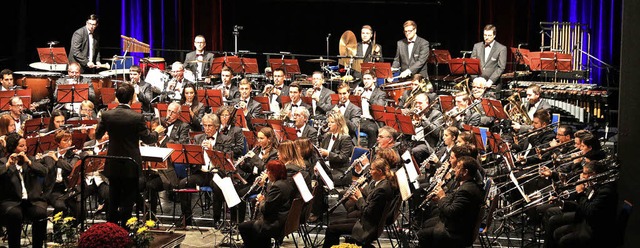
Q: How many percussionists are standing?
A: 5